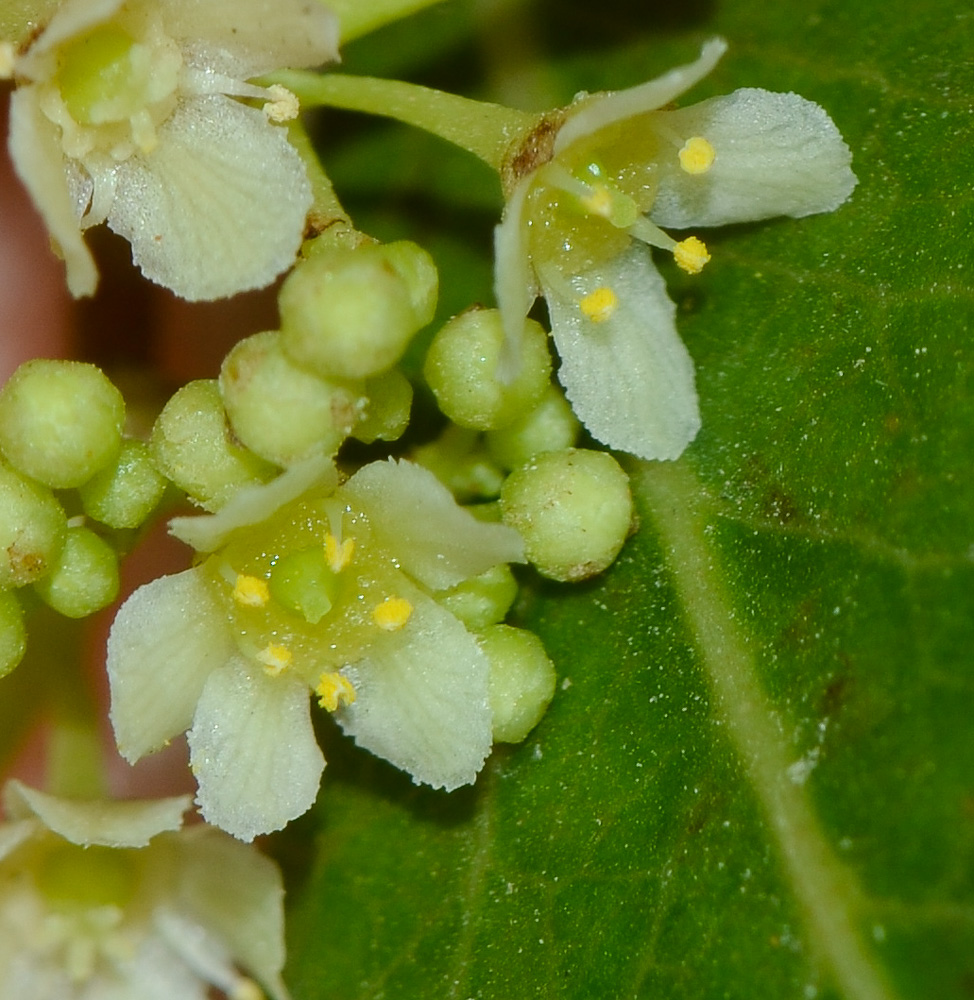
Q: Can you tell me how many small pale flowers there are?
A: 4